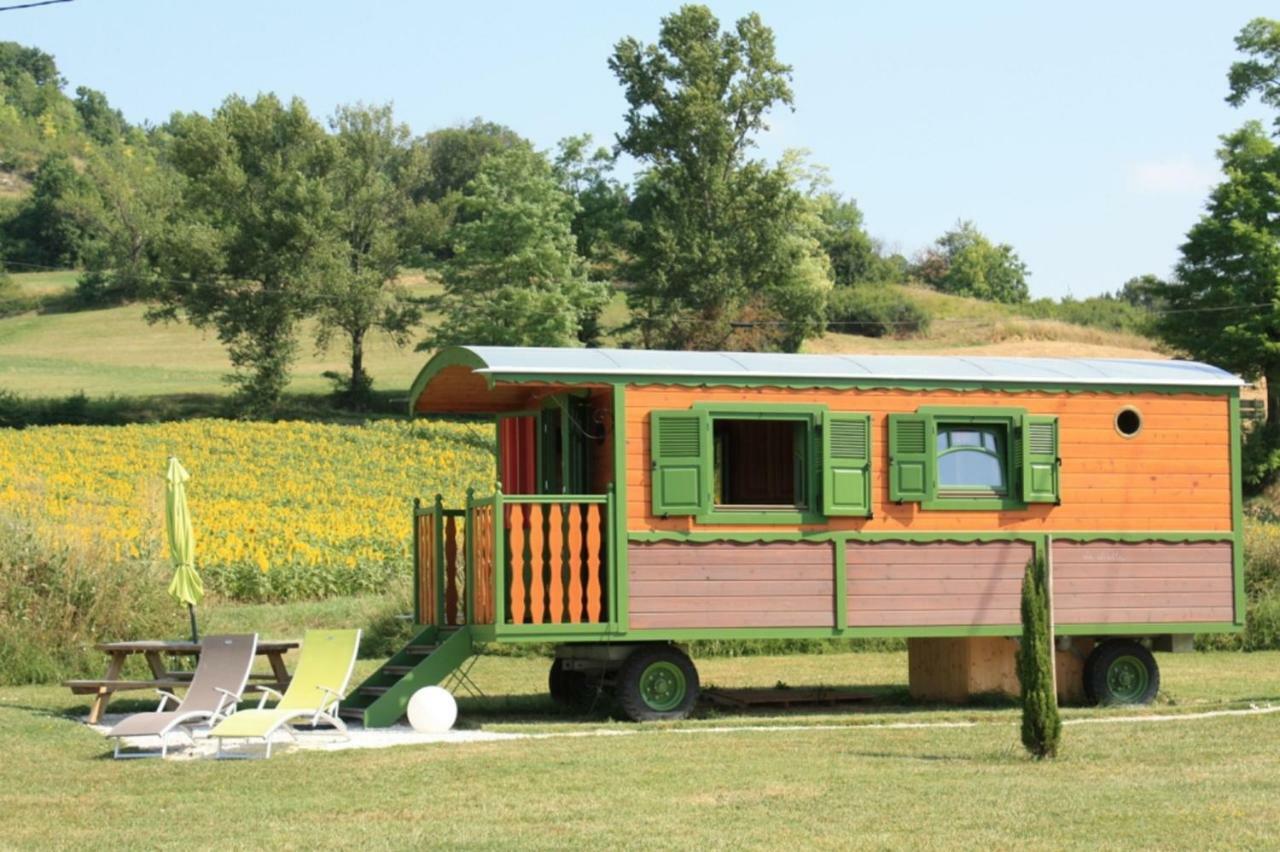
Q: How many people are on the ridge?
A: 0